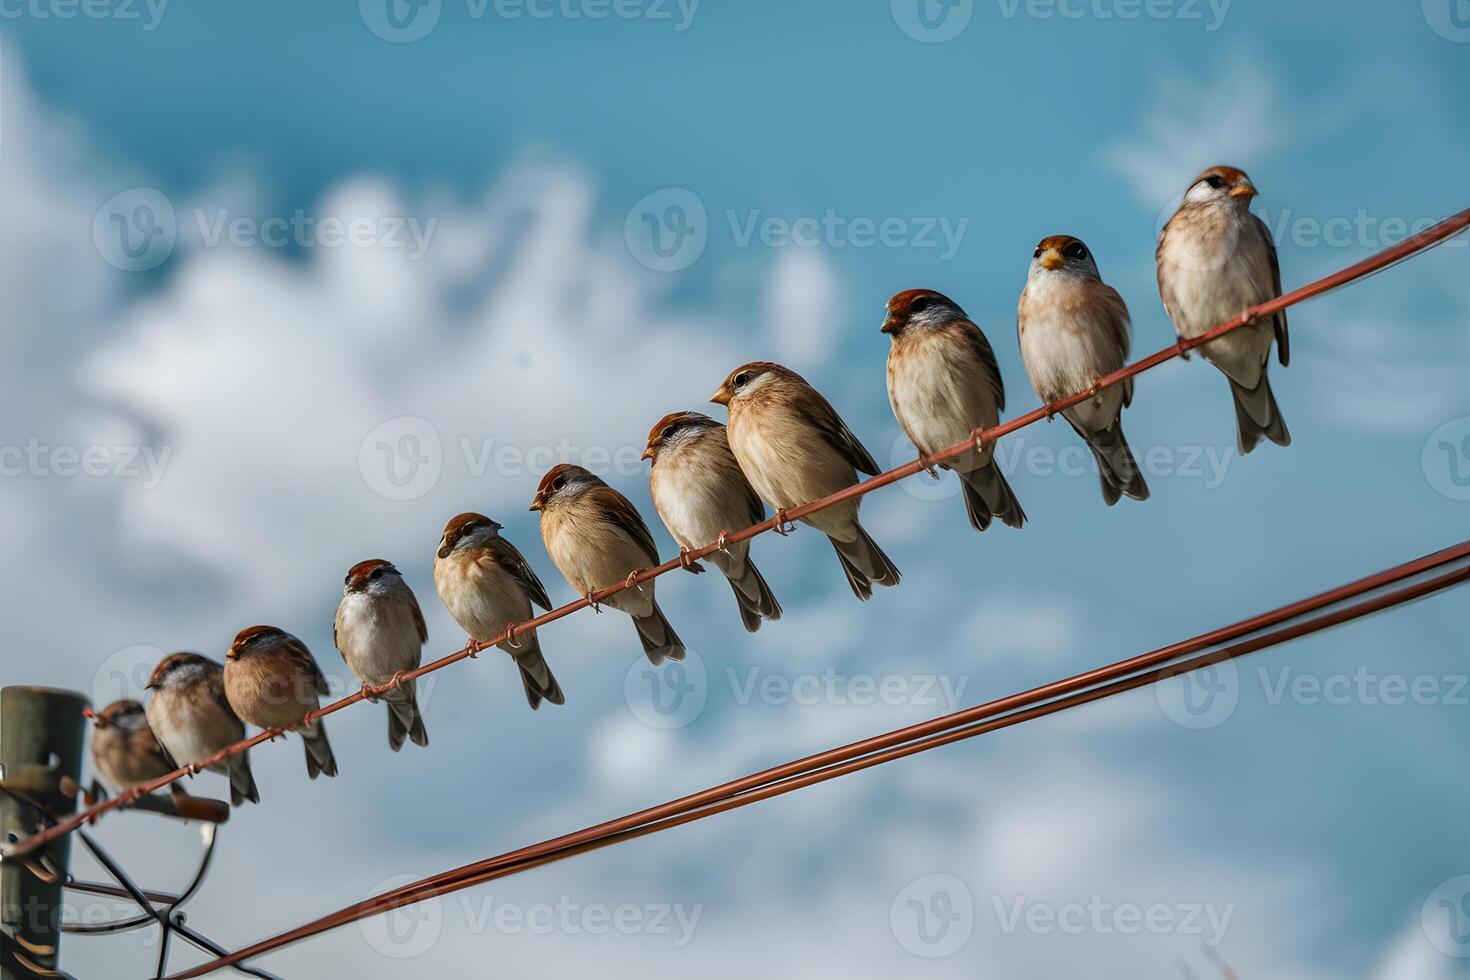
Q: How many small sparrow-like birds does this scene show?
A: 11